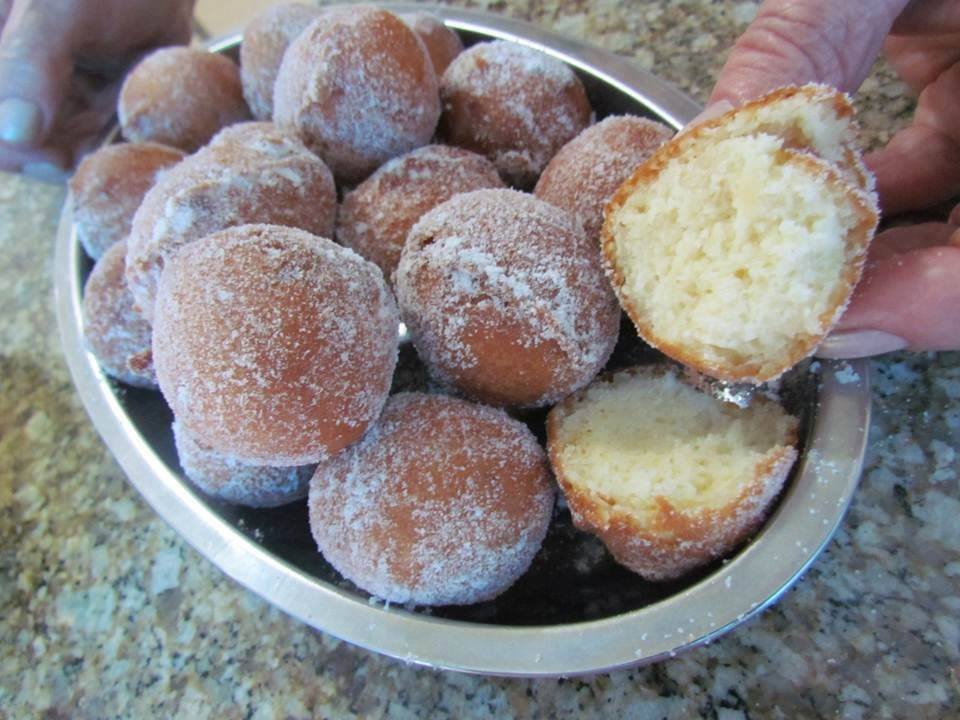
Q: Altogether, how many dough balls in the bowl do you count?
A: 15